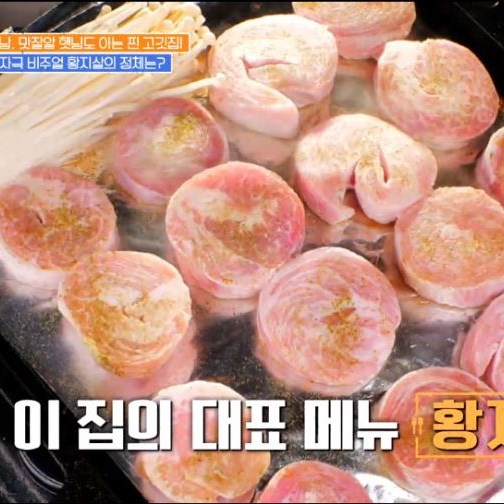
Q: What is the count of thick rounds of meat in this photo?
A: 15